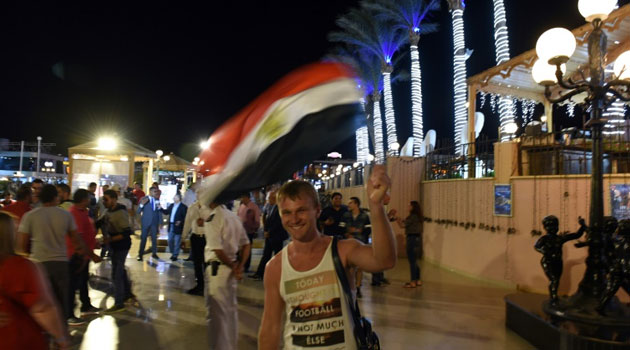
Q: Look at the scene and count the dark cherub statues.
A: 3